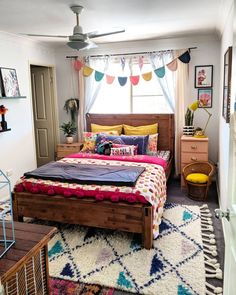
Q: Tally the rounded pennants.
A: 10